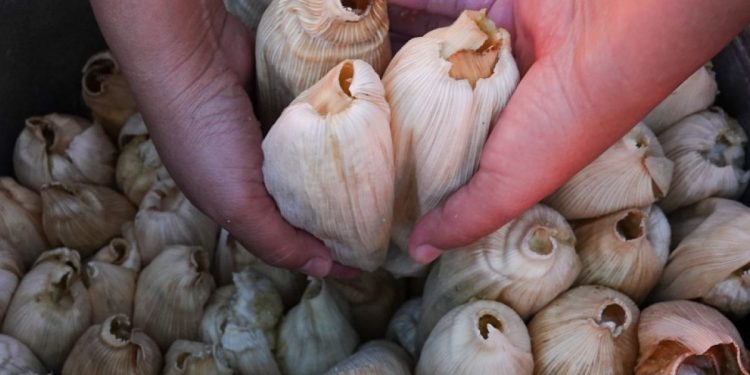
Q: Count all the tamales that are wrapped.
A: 0